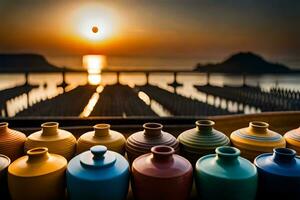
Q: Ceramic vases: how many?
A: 13